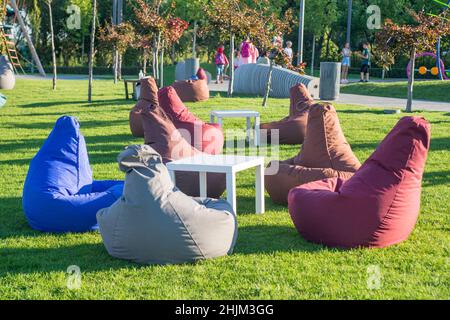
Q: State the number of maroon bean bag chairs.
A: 2